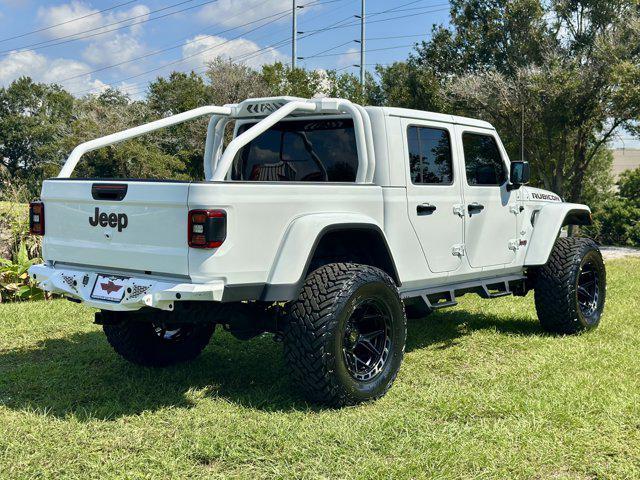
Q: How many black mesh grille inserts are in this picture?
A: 2